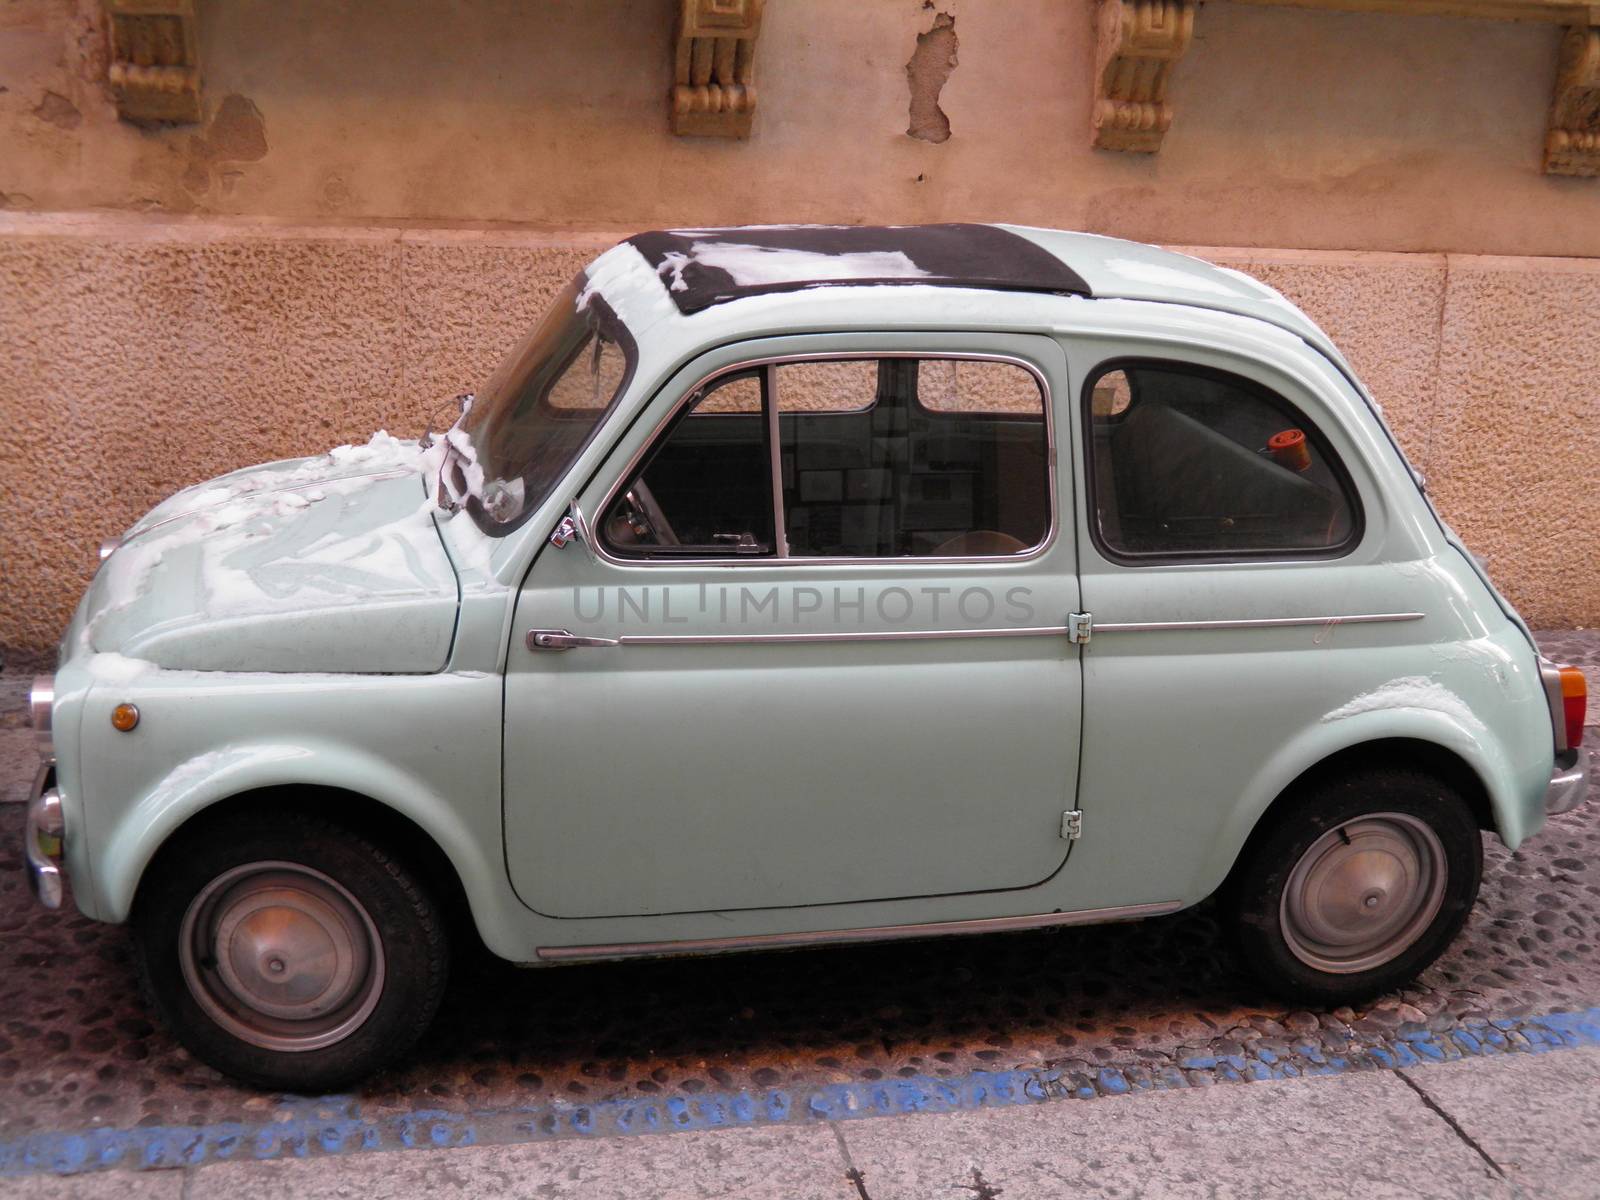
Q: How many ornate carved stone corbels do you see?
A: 4